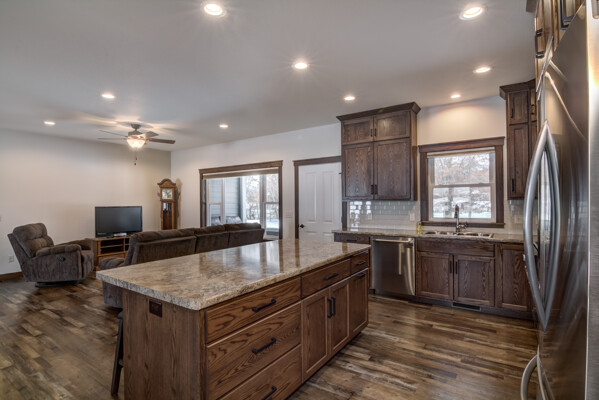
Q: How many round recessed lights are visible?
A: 9